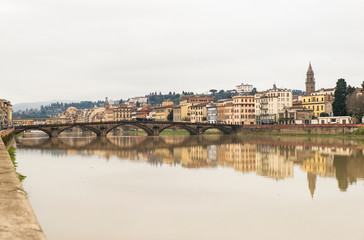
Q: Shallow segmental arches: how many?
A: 5